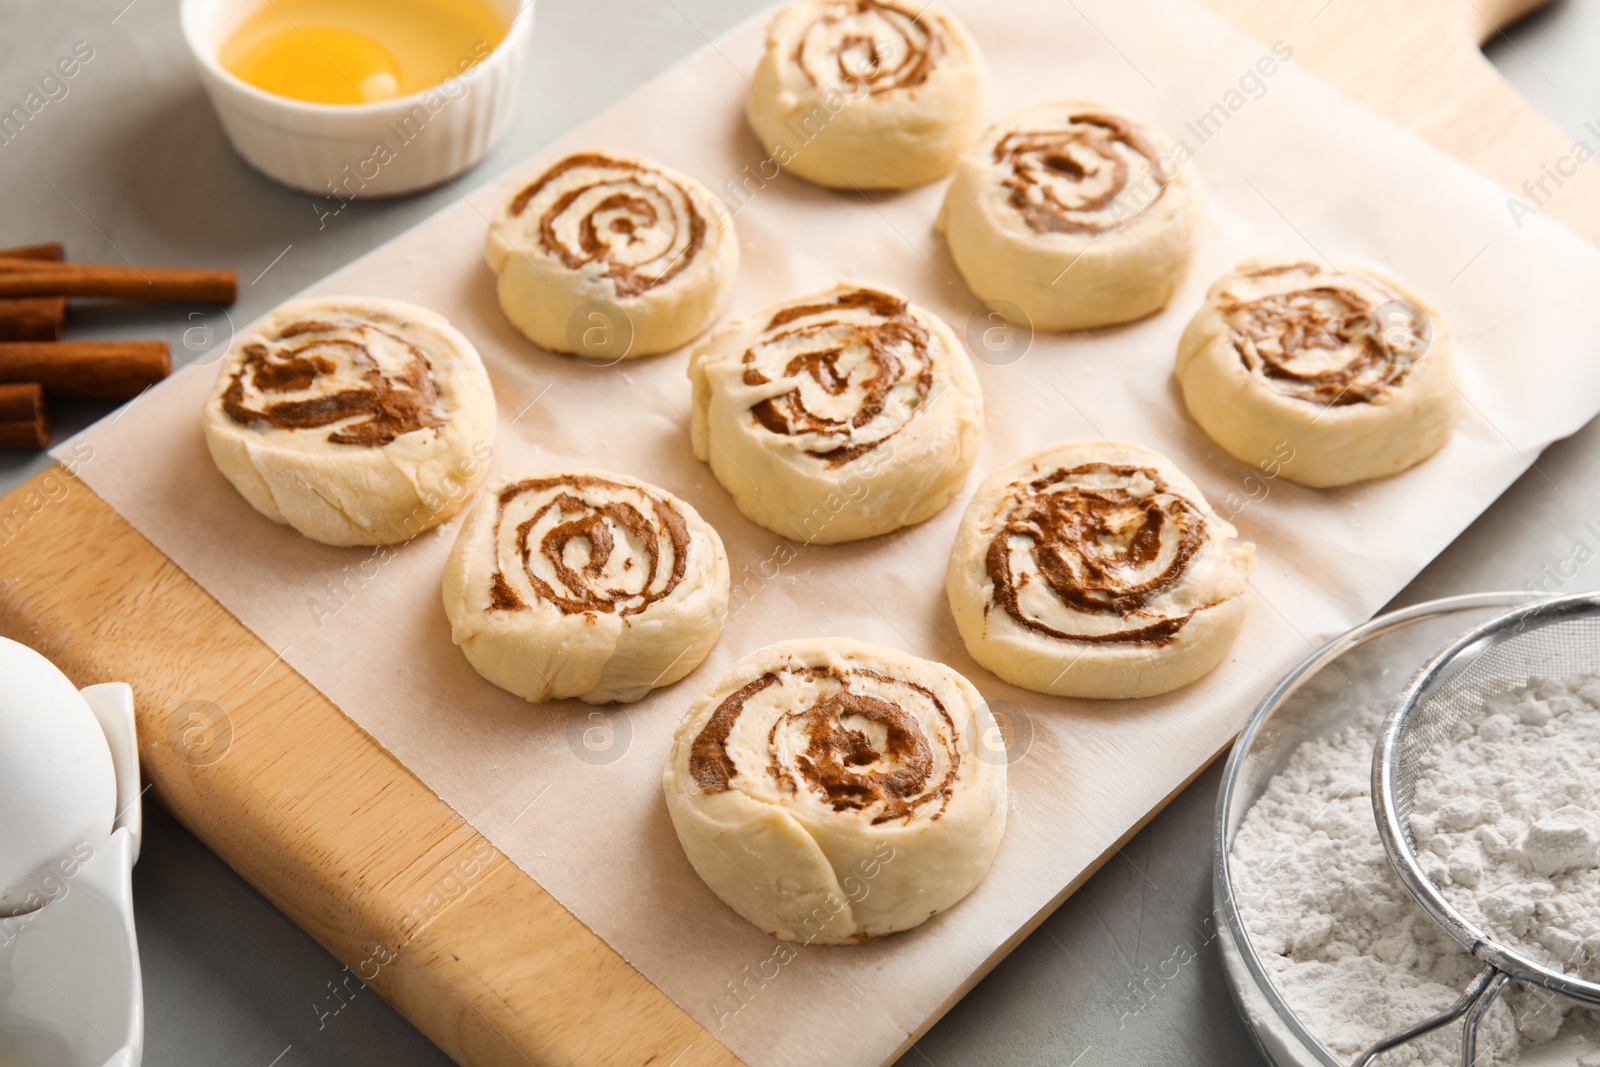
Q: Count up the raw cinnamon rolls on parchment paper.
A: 9